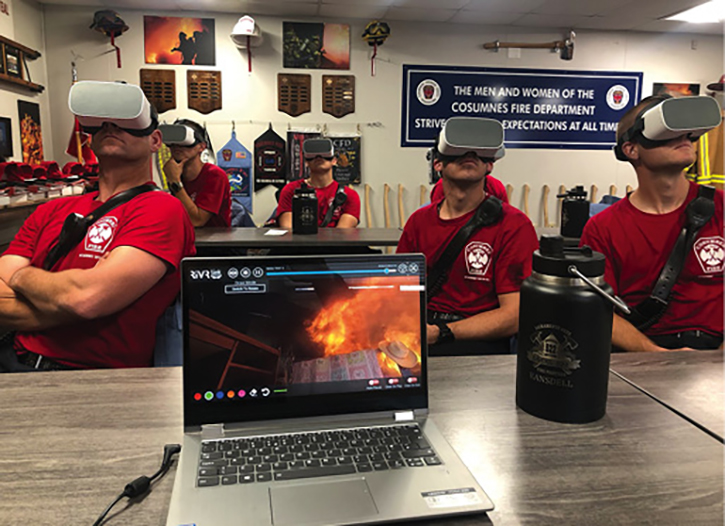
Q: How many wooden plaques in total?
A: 4